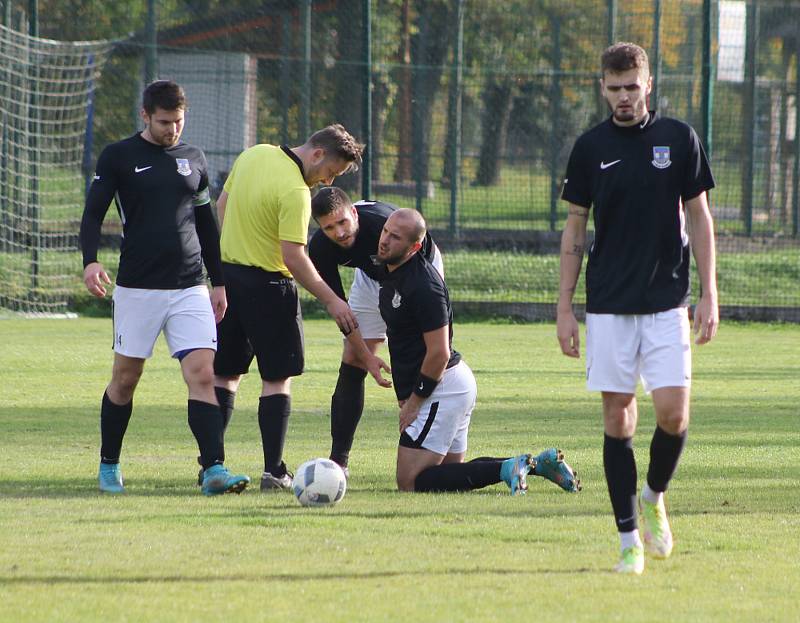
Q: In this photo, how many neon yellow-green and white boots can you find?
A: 2